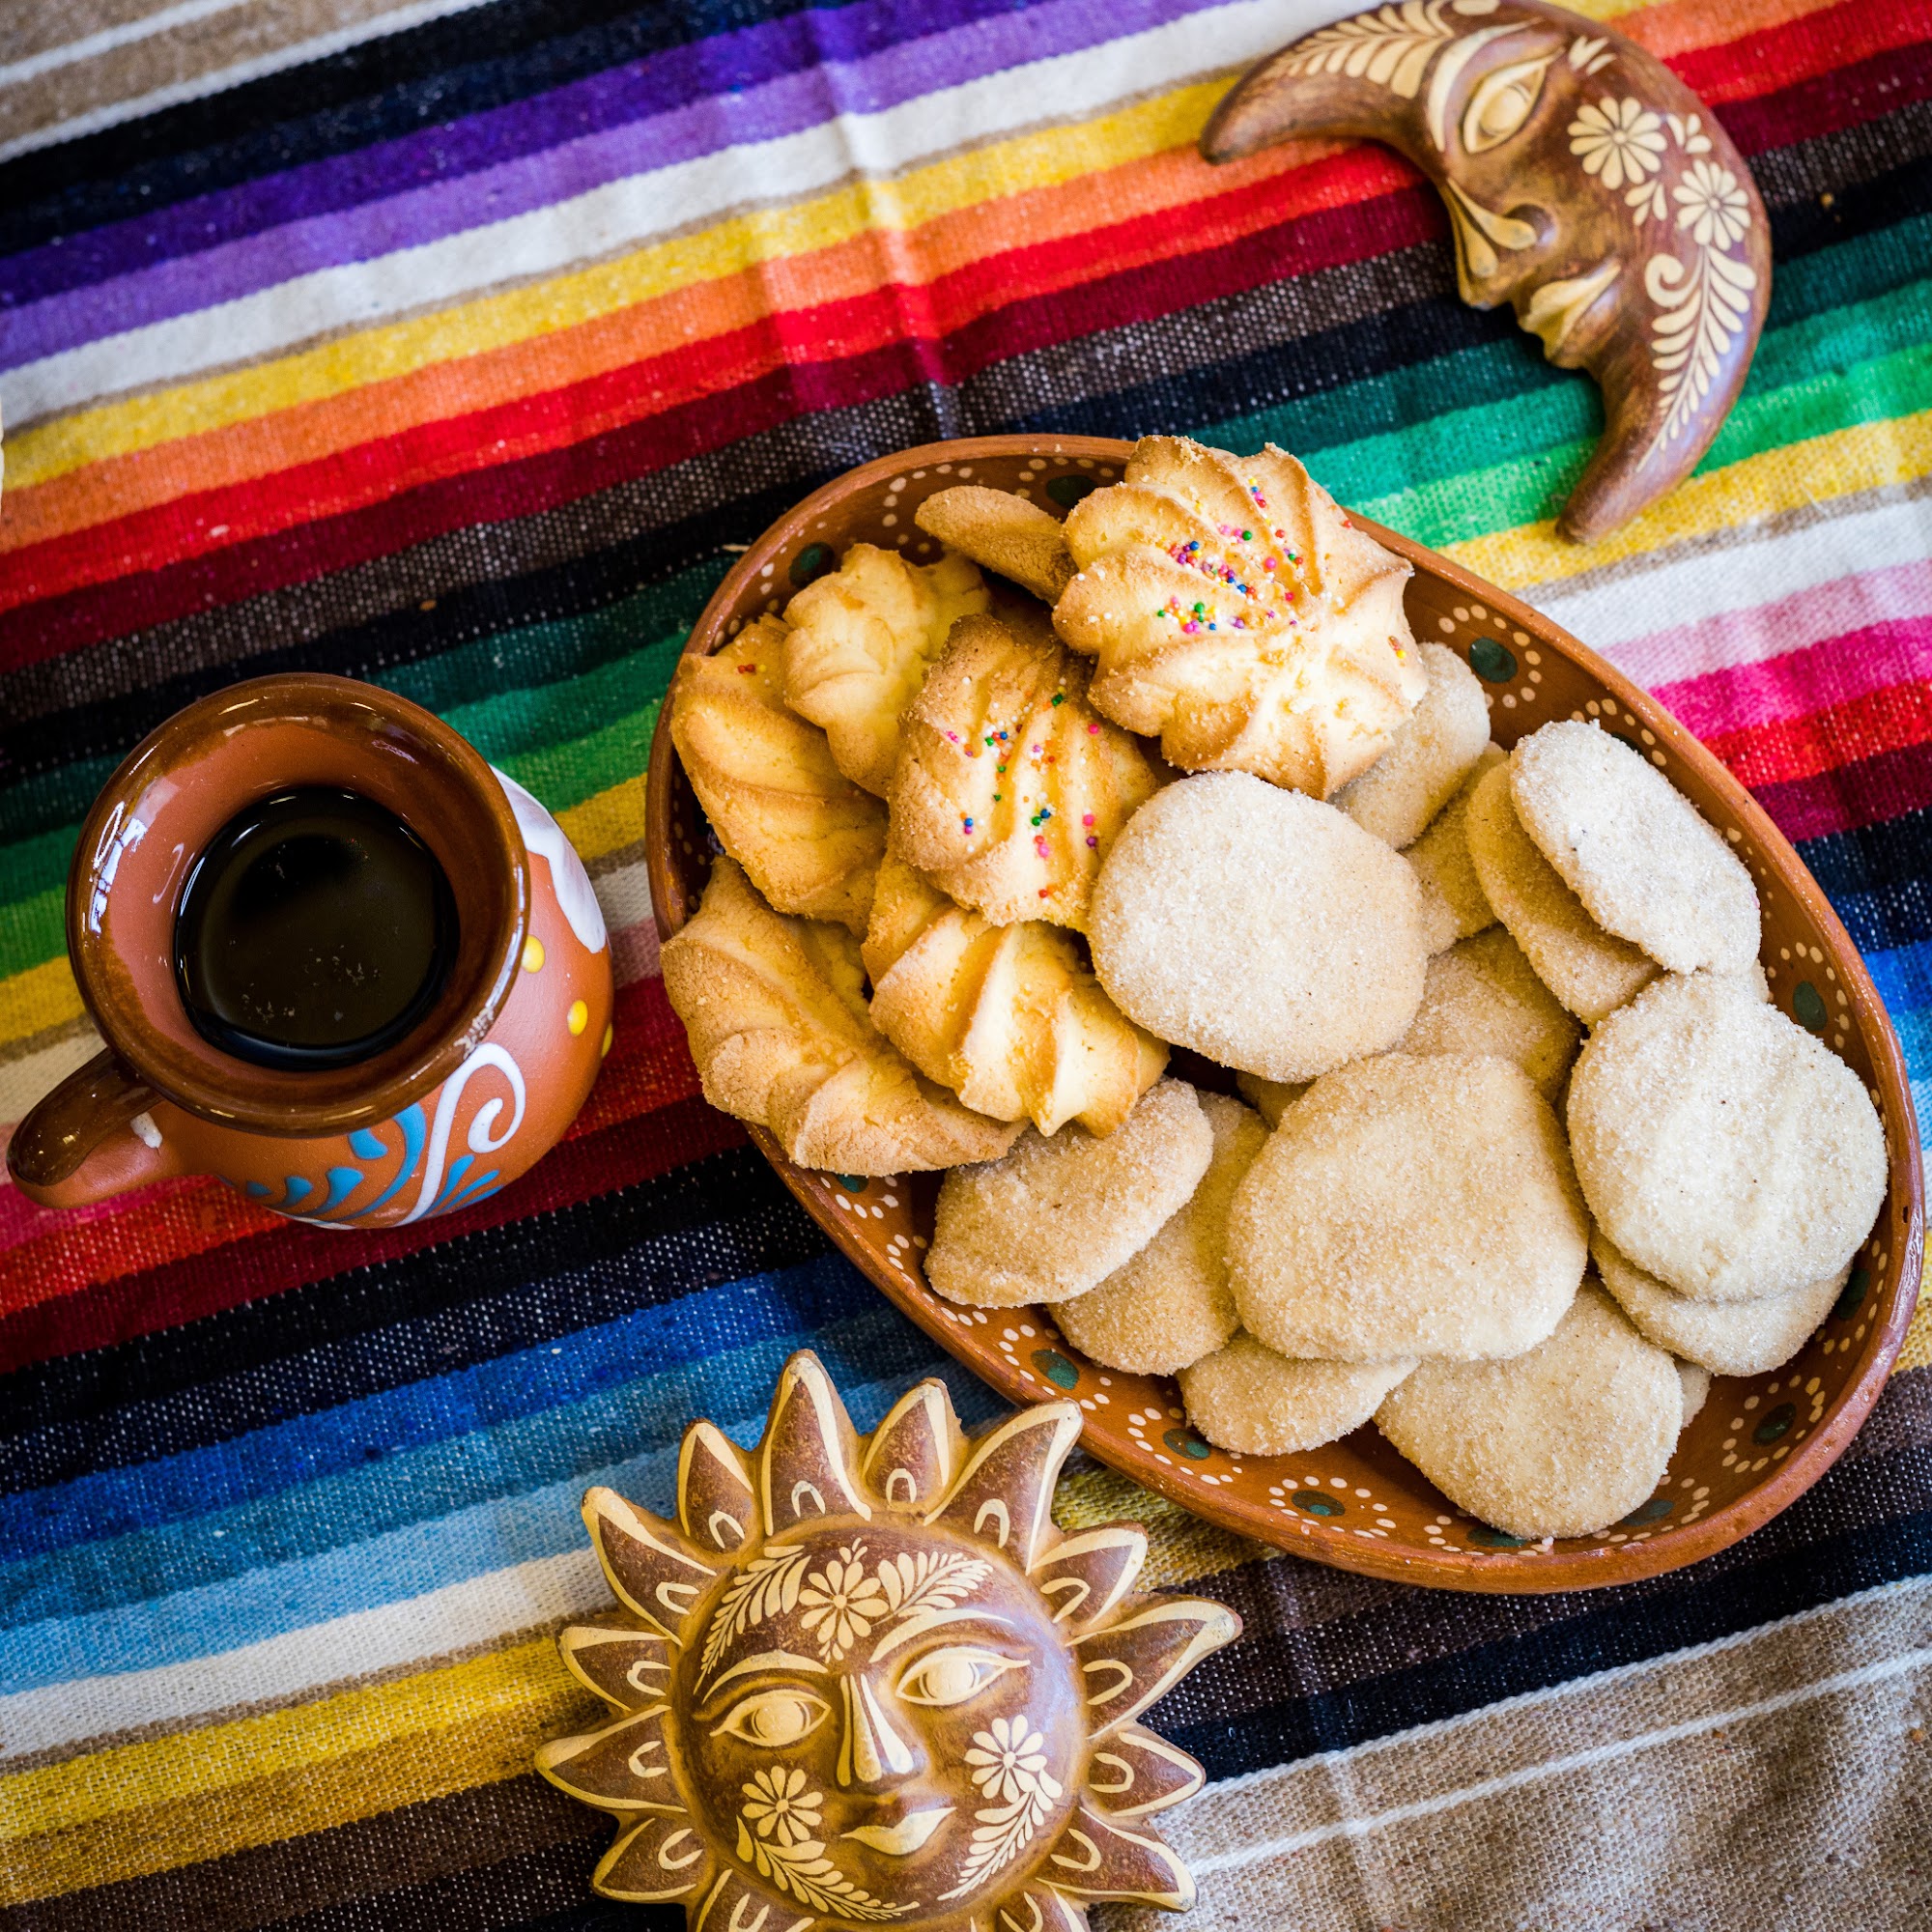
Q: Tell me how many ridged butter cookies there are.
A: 6